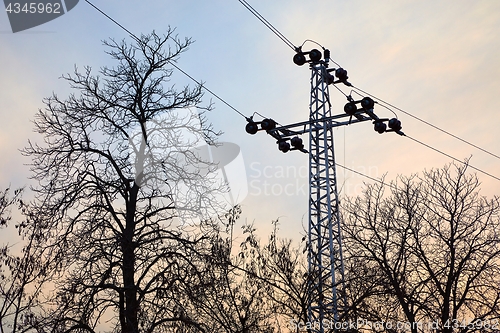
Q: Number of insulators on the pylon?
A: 12